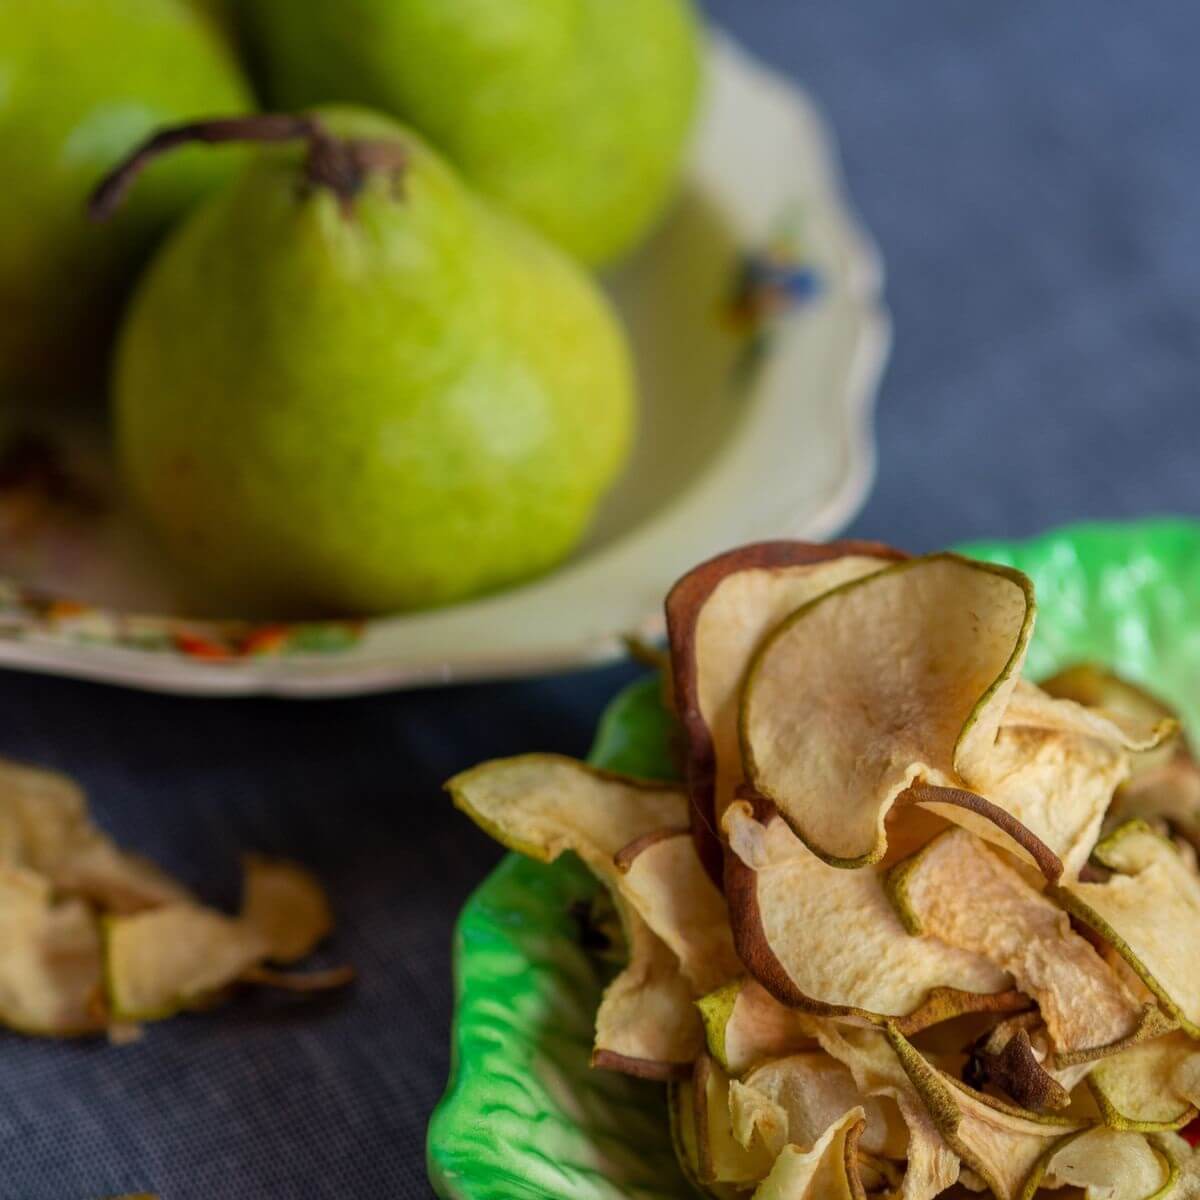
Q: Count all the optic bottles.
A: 0